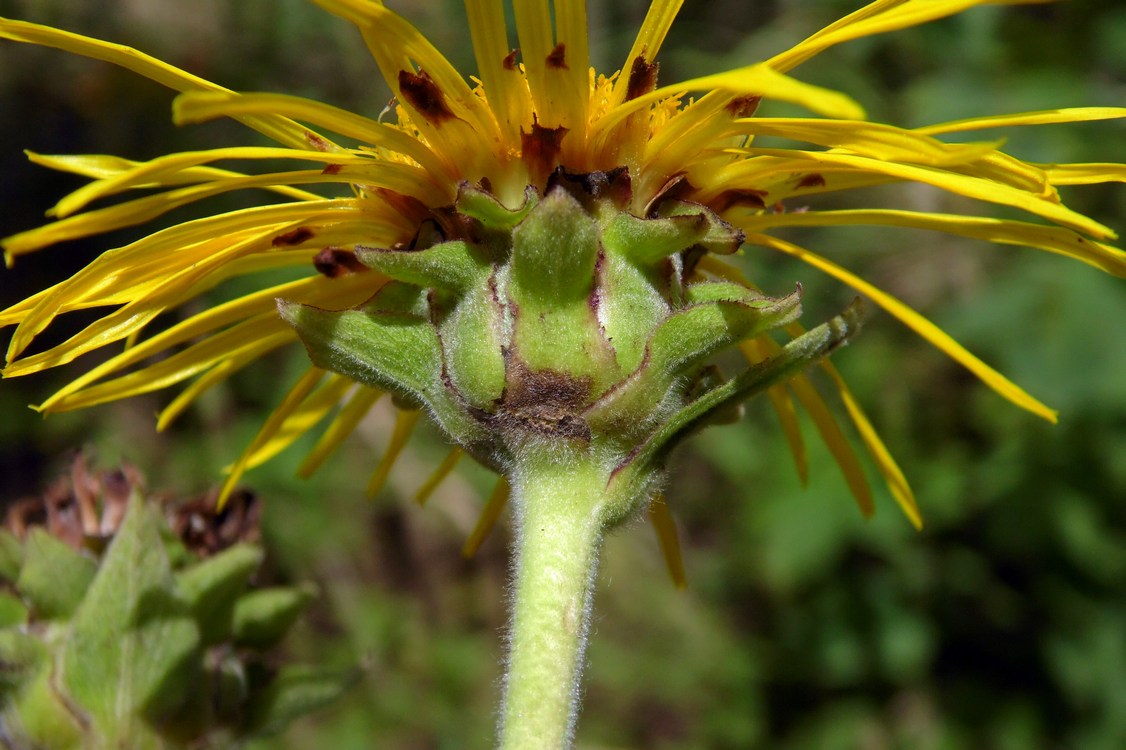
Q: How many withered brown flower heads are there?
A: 1